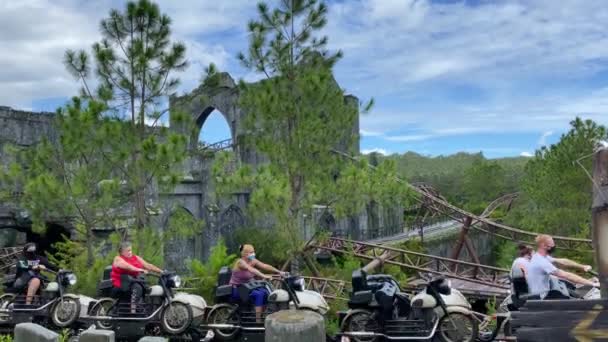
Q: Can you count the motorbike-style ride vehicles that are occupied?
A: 4